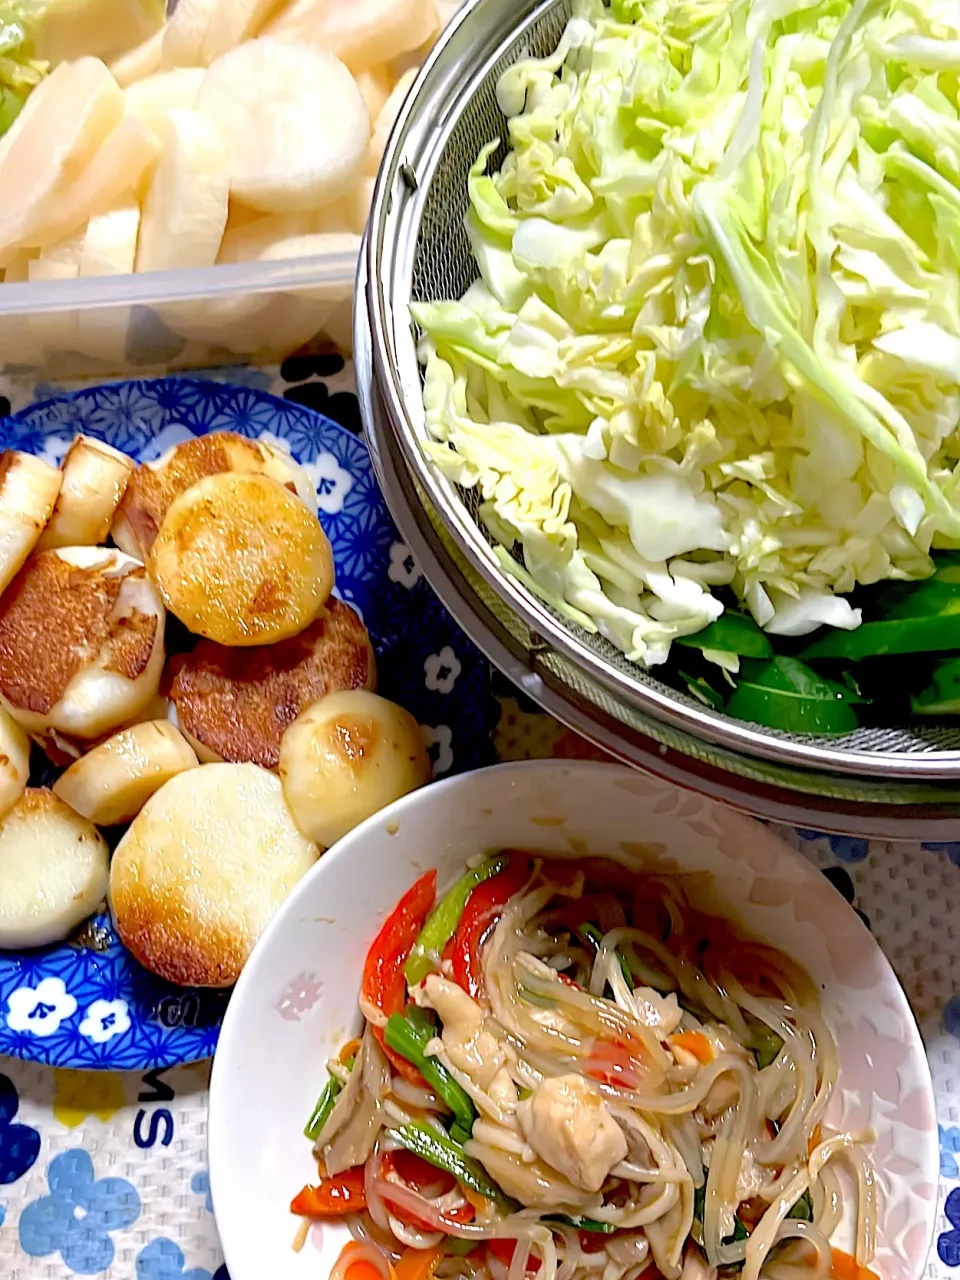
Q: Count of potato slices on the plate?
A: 11